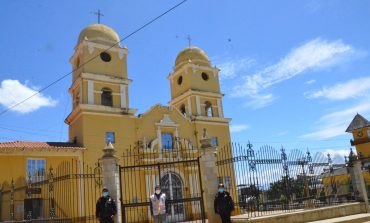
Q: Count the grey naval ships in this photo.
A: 0